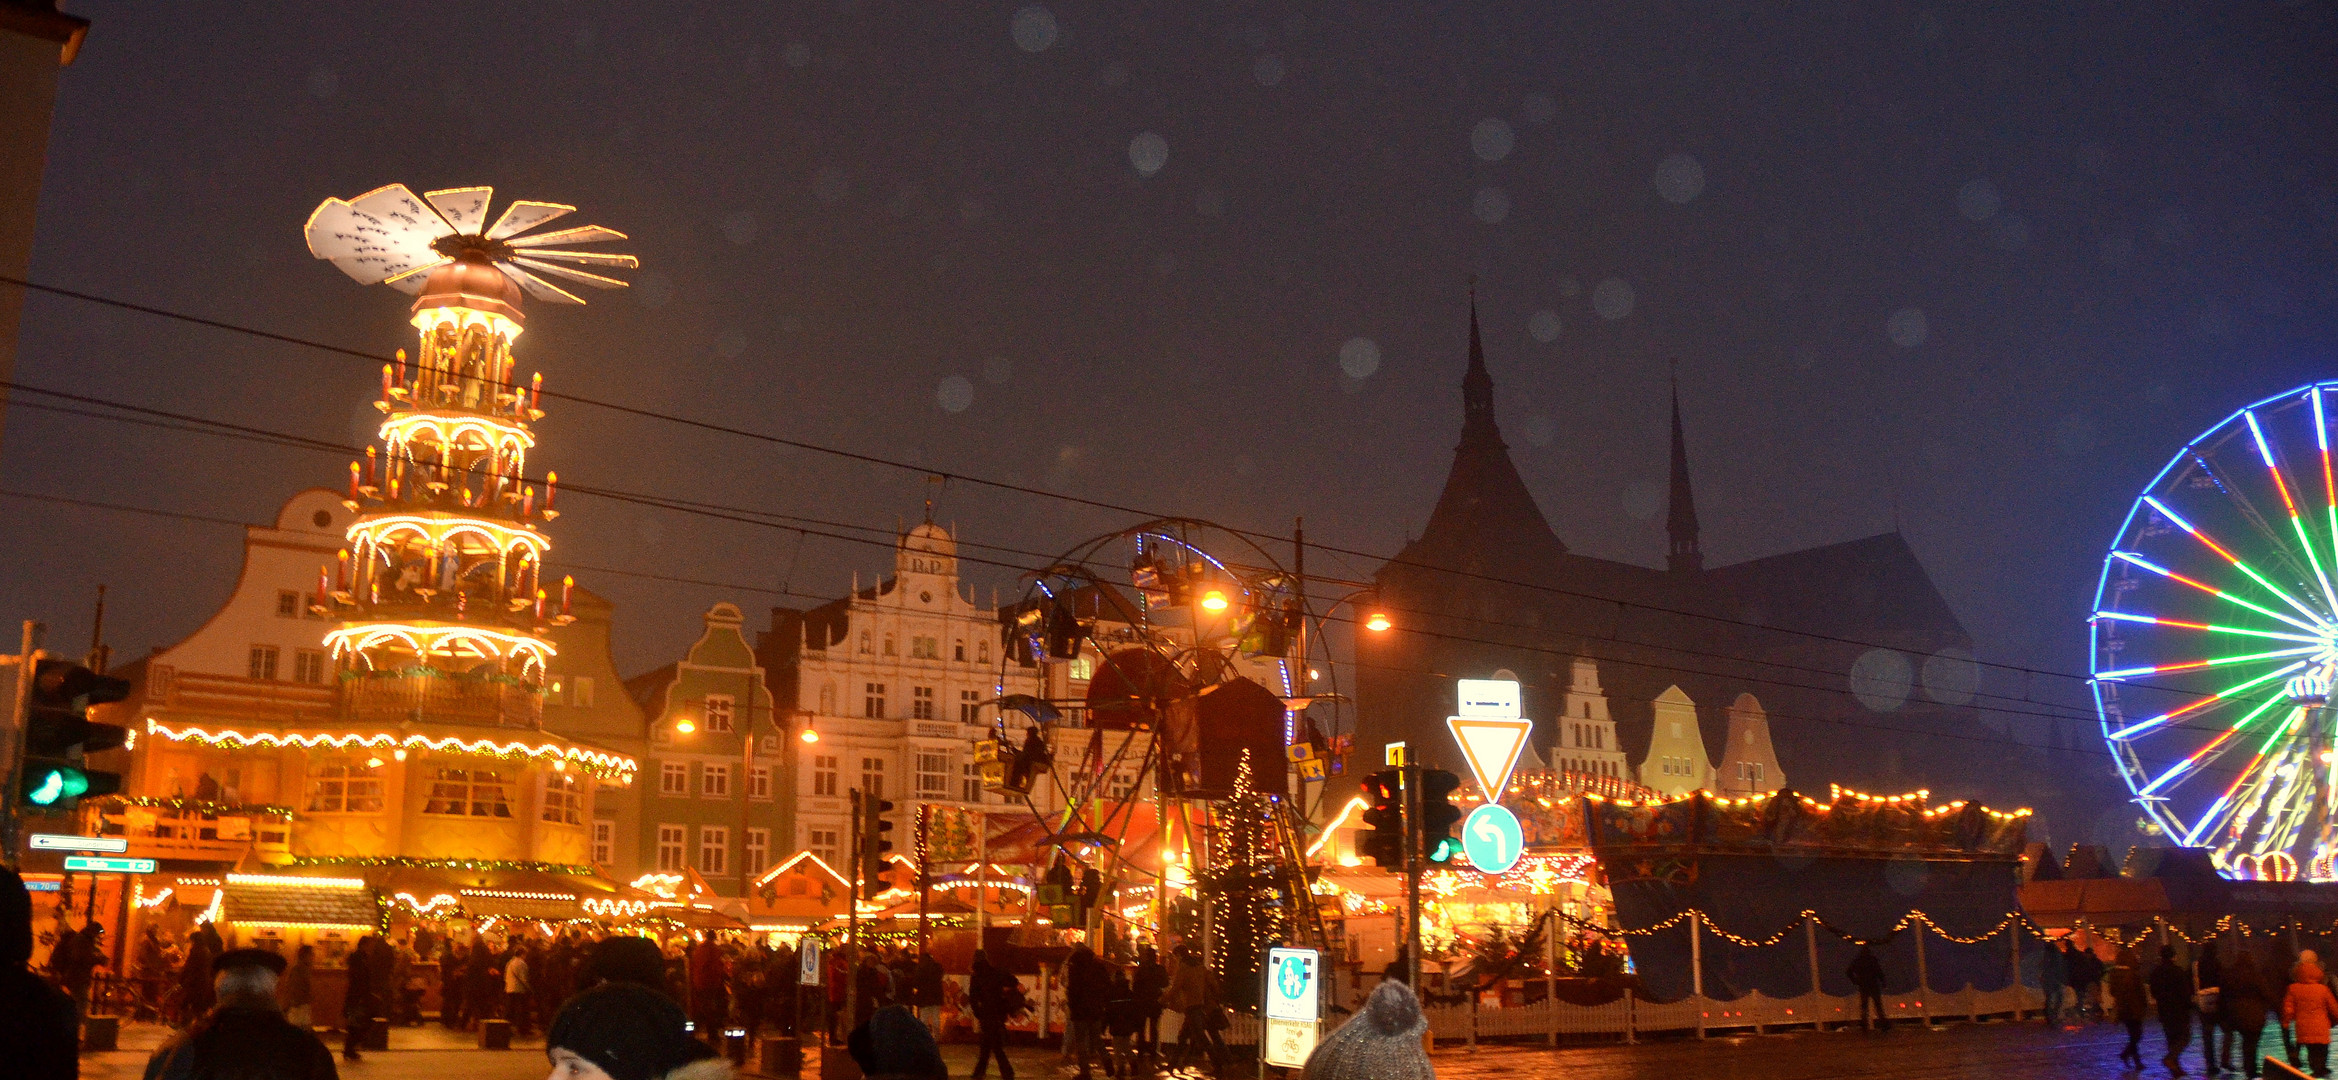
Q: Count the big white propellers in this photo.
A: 1